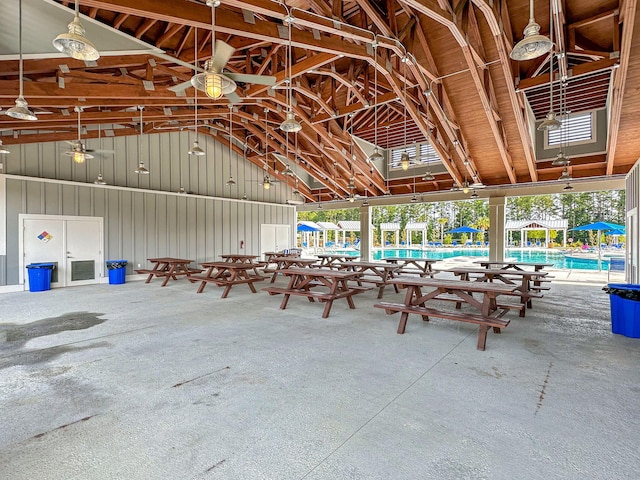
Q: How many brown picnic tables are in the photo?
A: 12